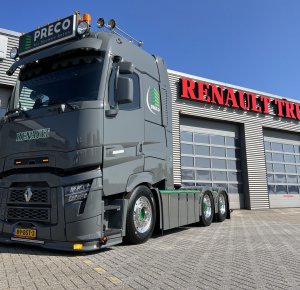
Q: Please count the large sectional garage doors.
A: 2